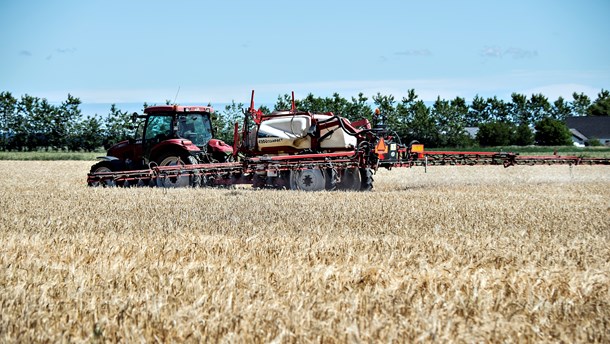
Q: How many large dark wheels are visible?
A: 4